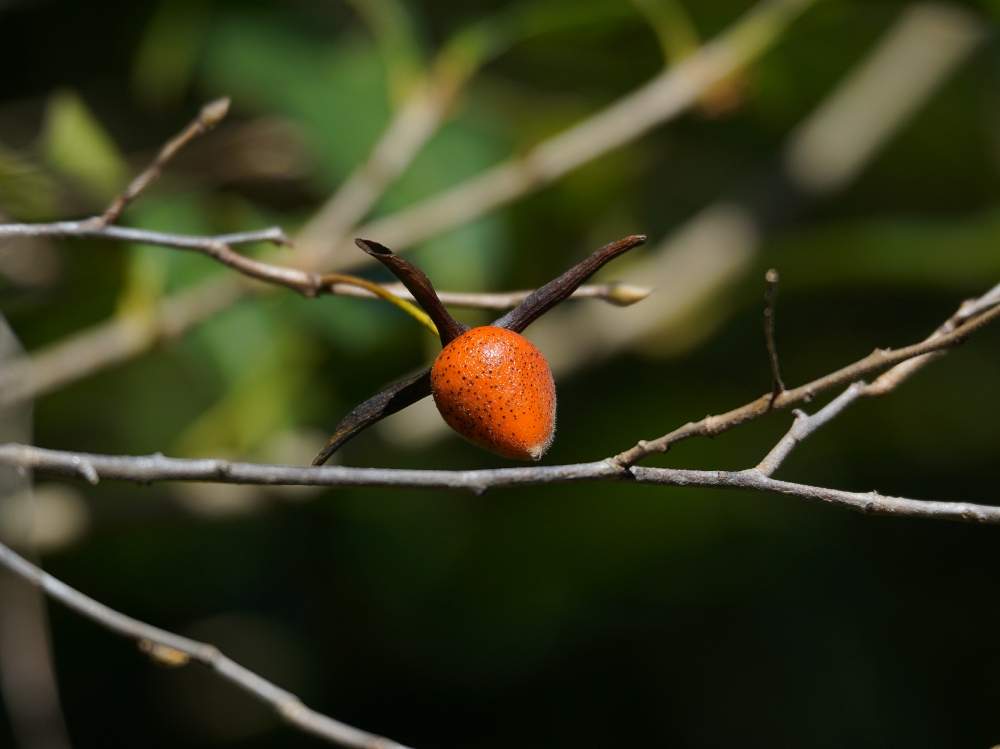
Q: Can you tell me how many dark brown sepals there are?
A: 3